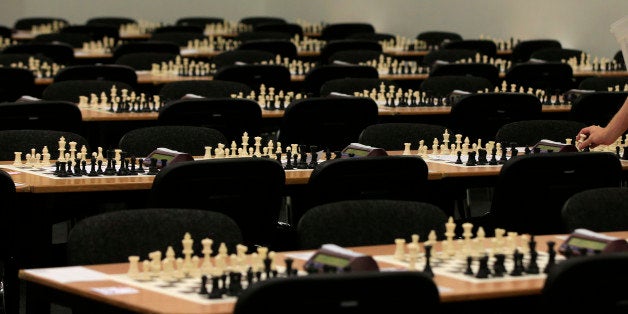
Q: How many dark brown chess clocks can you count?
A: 5